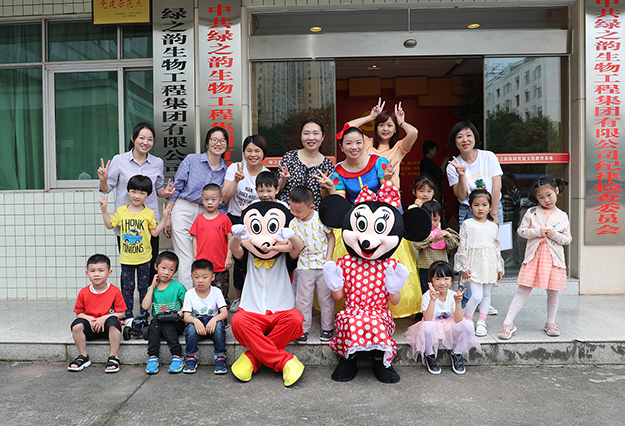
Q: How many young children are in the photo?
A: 12